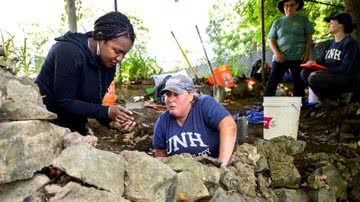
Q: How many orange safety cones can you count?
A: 0